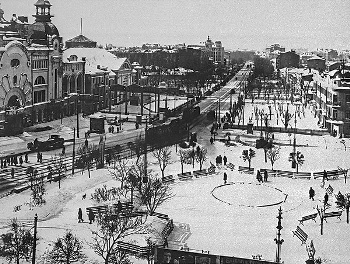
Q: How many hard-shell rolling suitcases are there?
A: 0